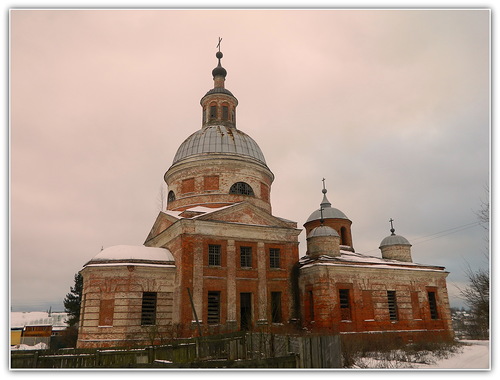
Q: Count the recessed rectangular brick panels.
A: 6